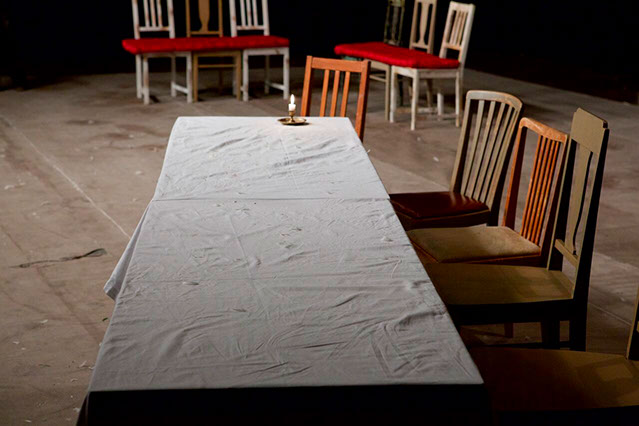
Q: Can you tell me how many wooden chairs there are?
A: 11